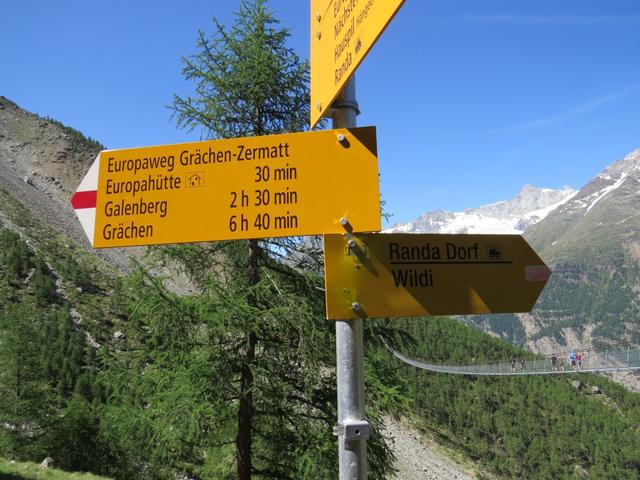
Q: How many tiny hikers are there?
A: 6